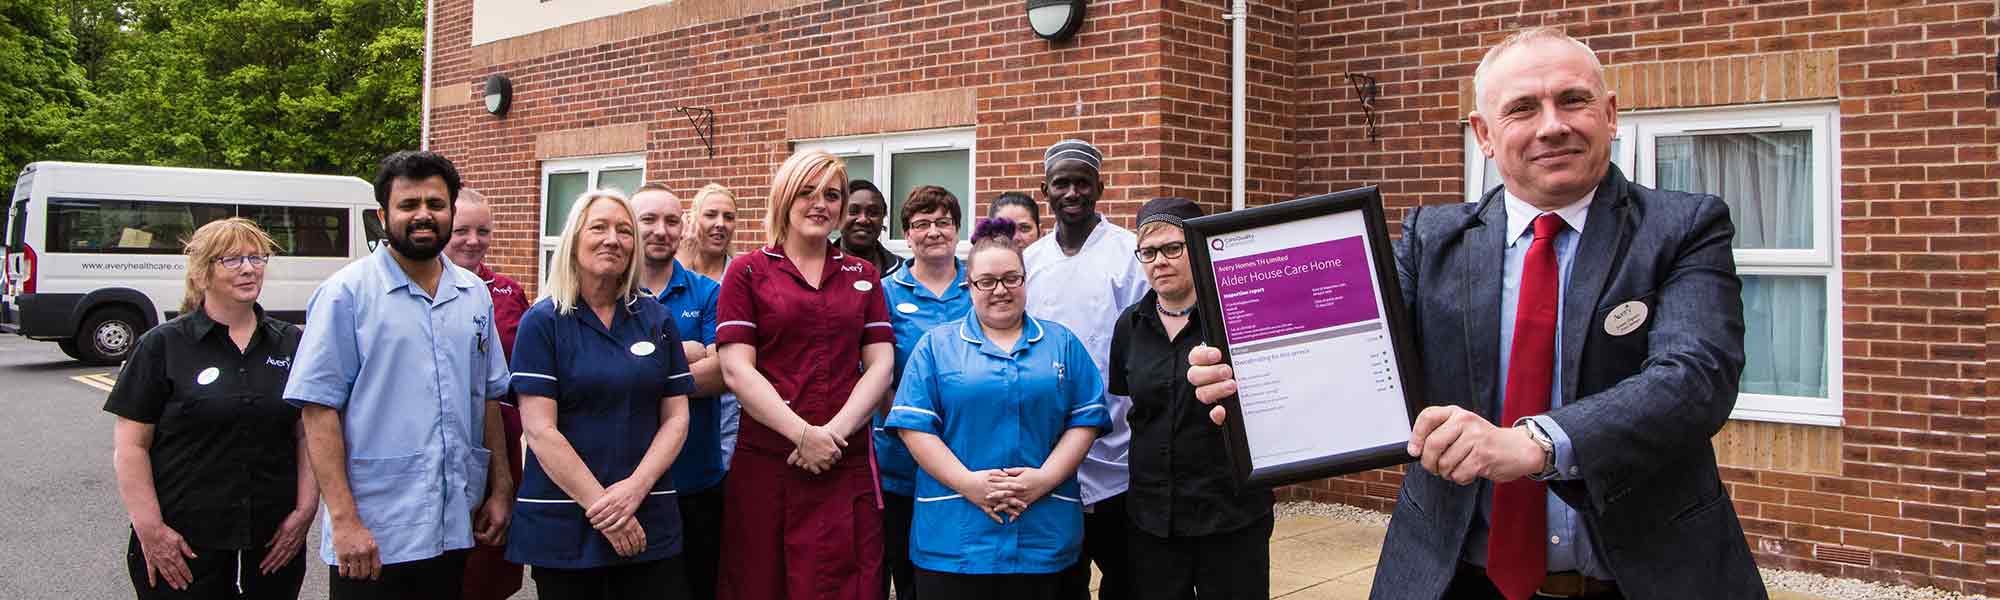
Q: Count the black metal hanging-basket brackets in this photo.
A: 2